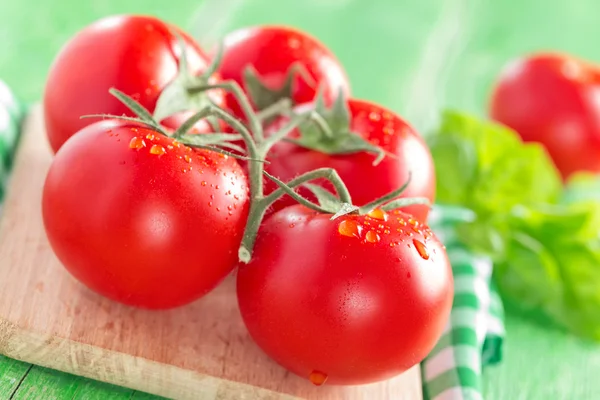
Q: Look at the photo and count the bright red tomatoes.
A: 6